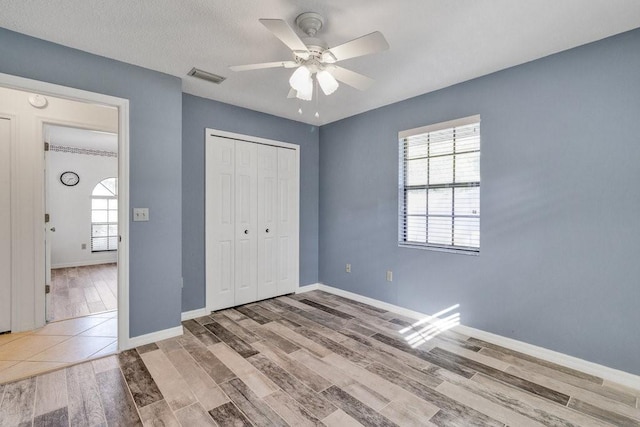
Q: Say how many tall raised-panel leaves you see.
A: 4